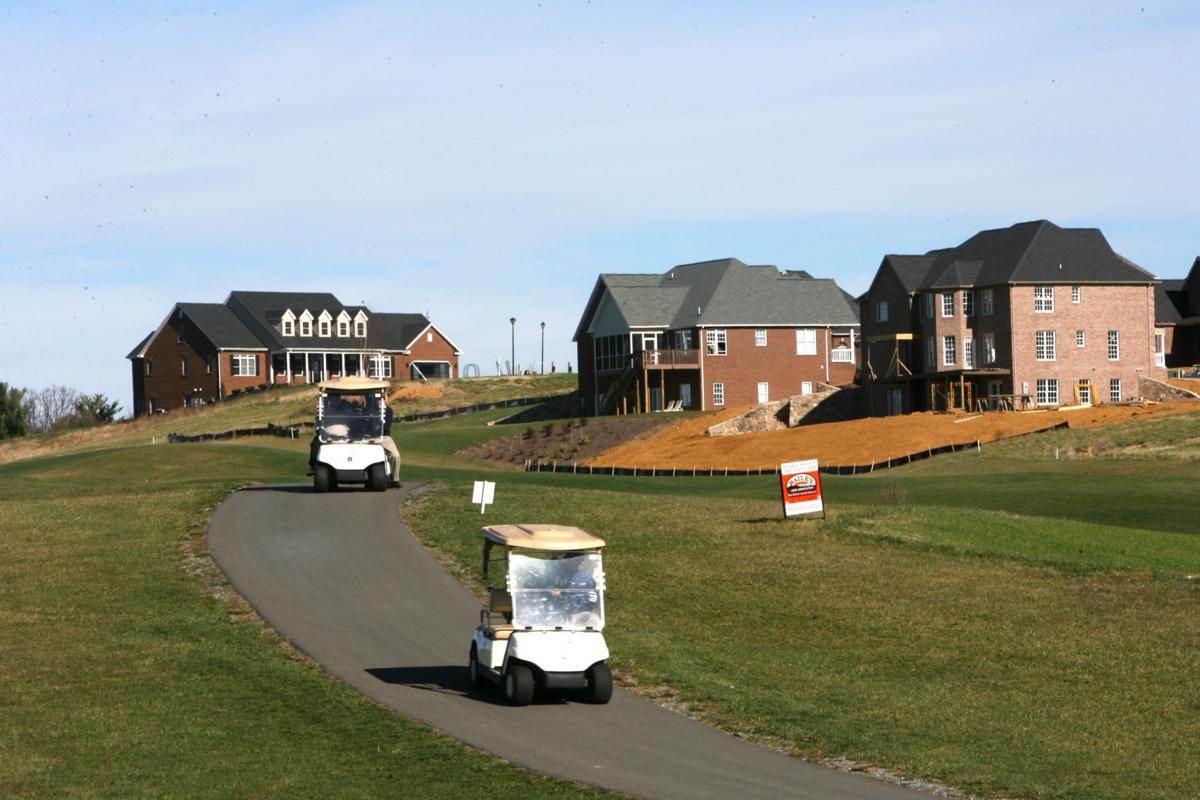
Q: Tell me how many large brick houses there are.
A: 3